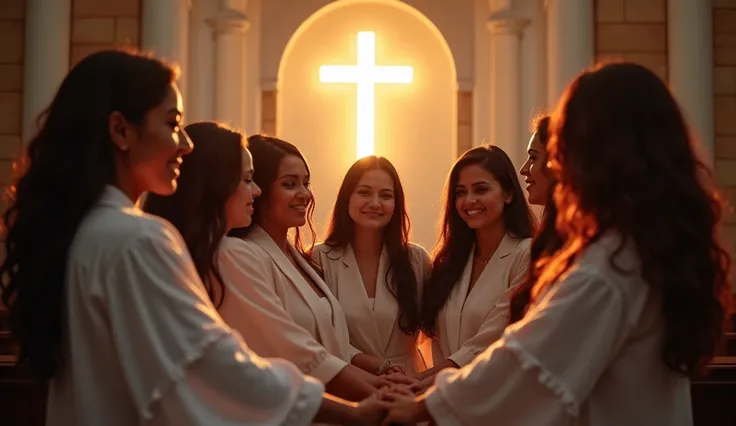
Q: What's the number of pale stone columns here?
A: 6